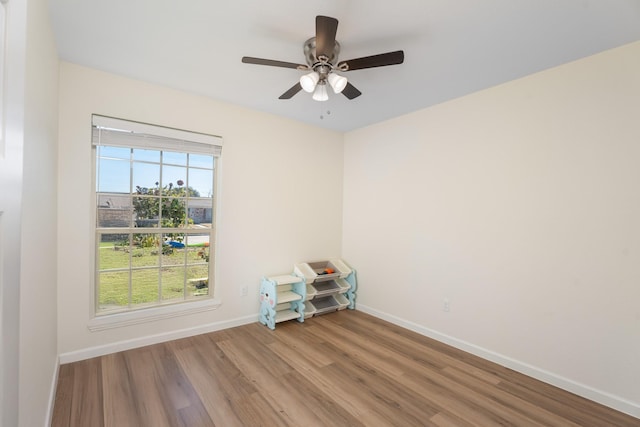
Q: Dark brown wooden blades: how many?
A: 5